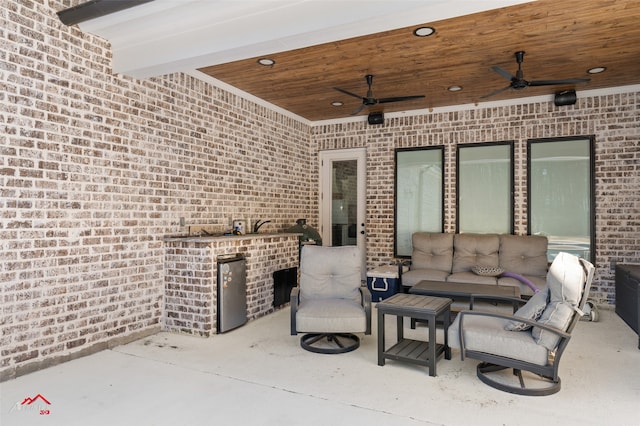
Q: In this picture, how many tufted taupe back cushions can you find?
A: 3